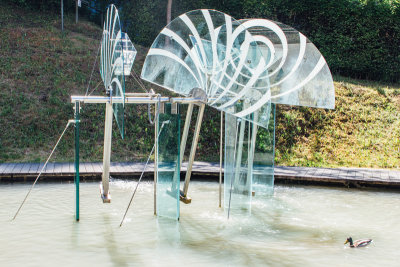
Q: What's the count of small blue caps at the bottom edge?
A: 0